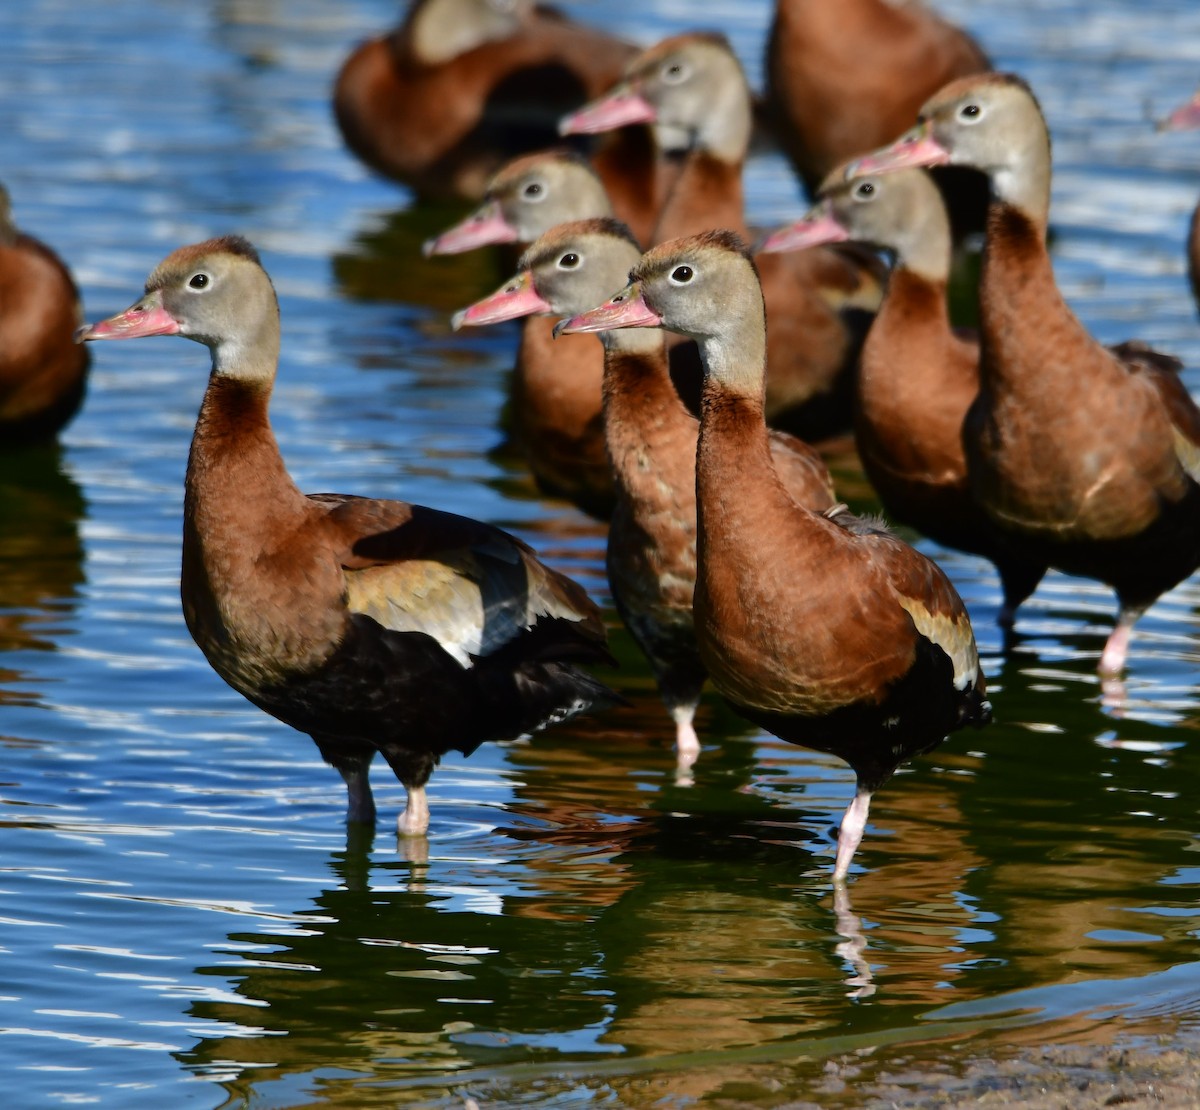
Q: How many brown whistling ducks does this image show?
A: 11